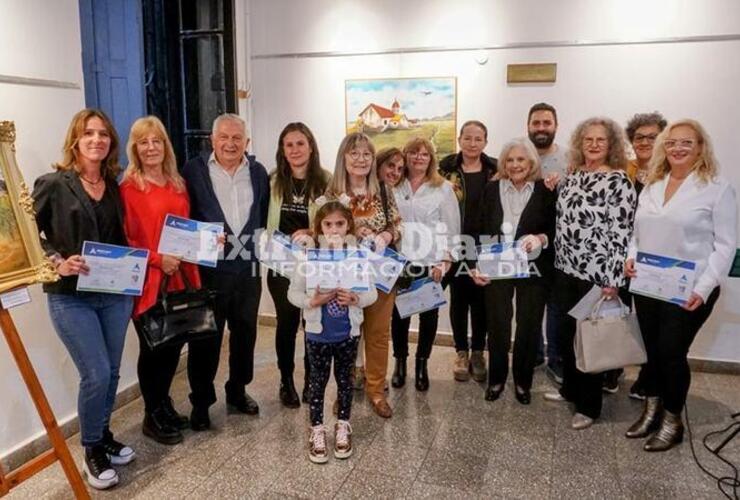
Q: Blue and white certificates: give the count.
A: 8